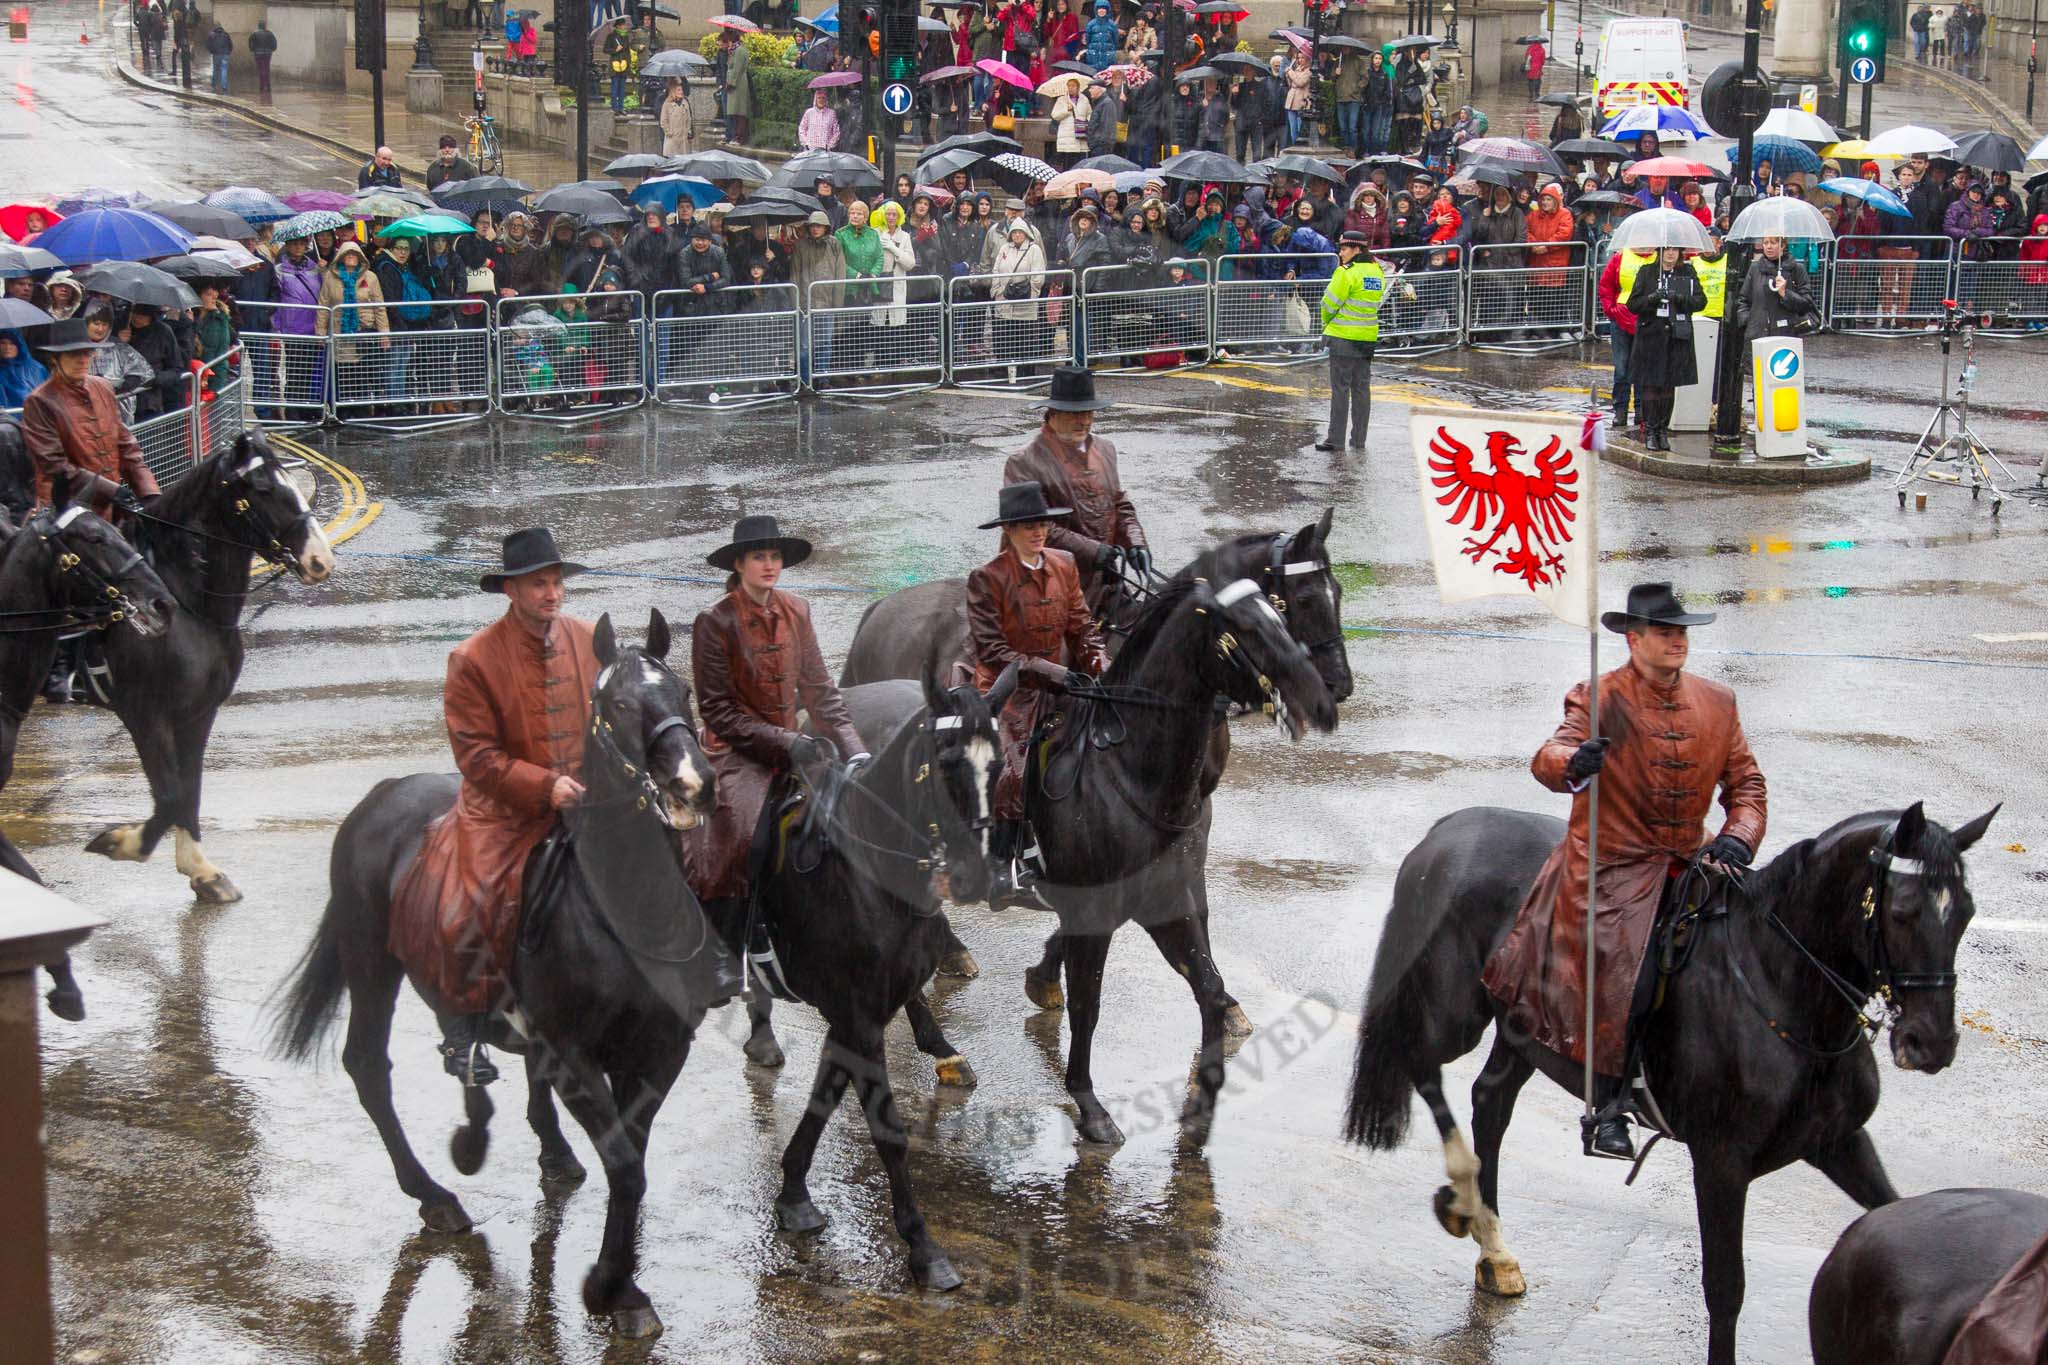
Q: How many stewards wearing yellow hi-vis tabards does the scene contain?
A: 2